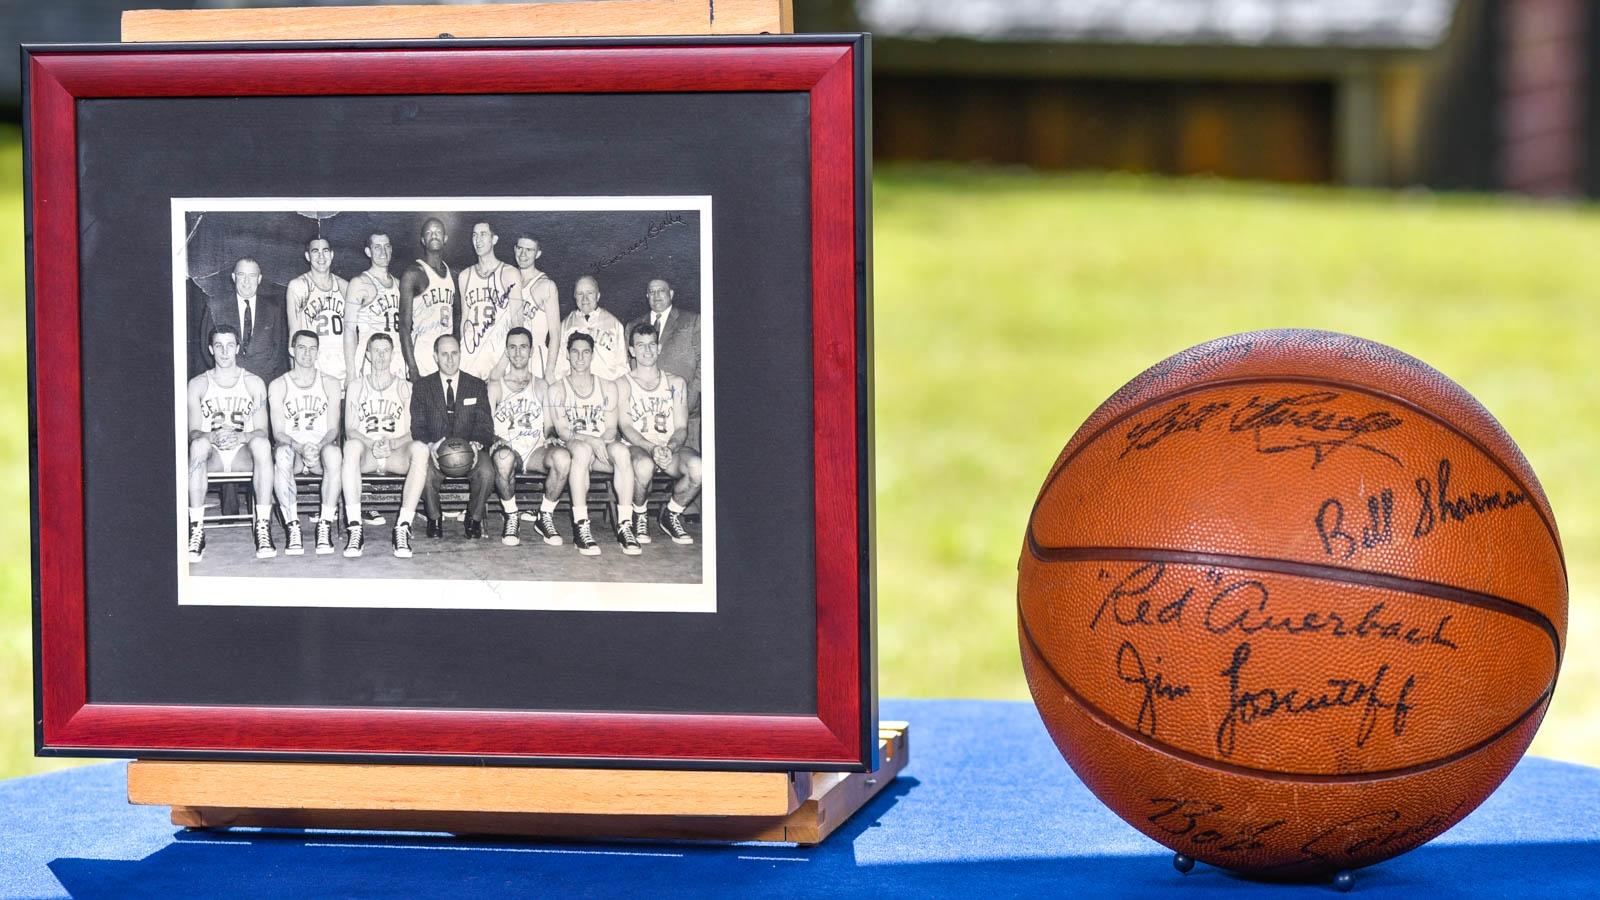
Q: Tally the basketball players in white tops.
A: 11